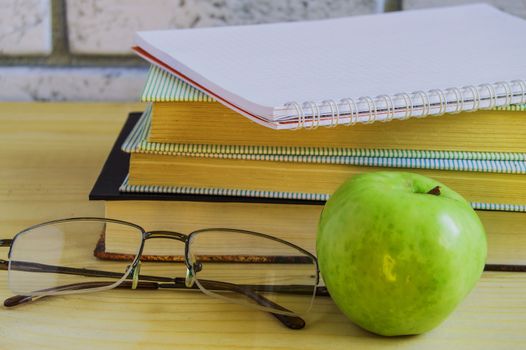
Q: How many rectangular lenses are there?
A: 2